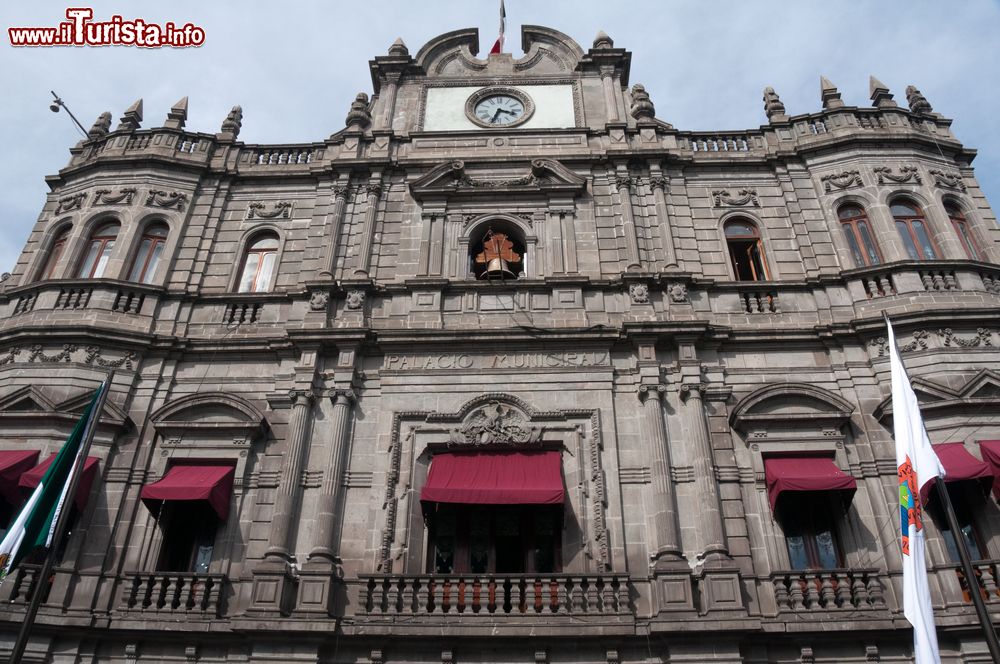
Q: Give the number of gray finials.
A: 12